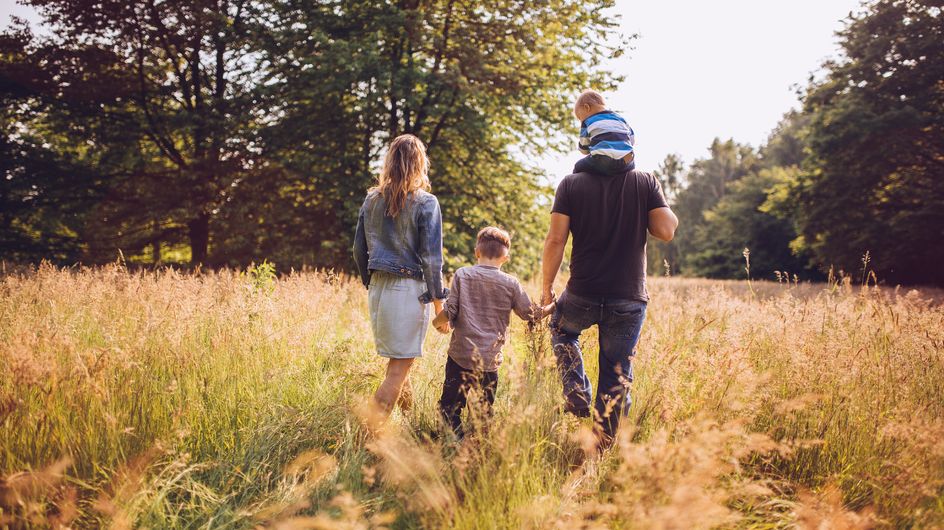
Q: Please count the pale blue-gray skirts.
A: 1